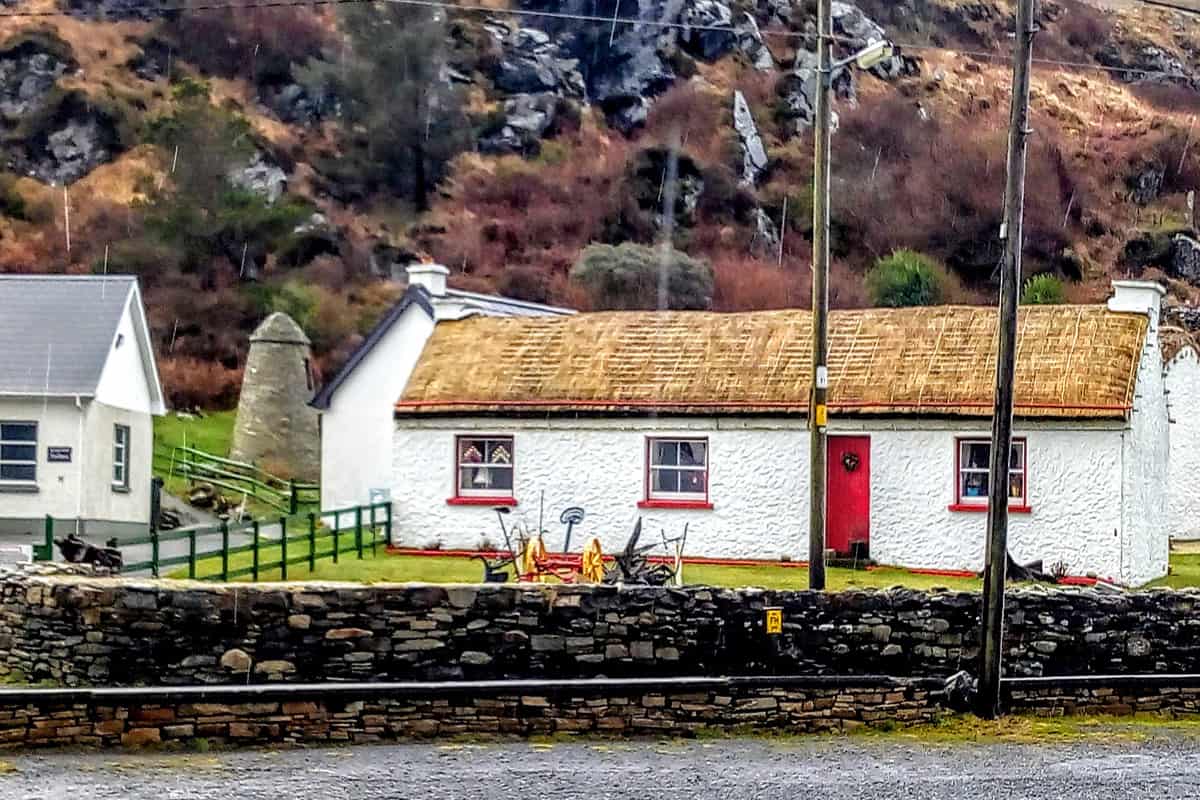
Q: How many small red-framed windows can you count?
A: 3